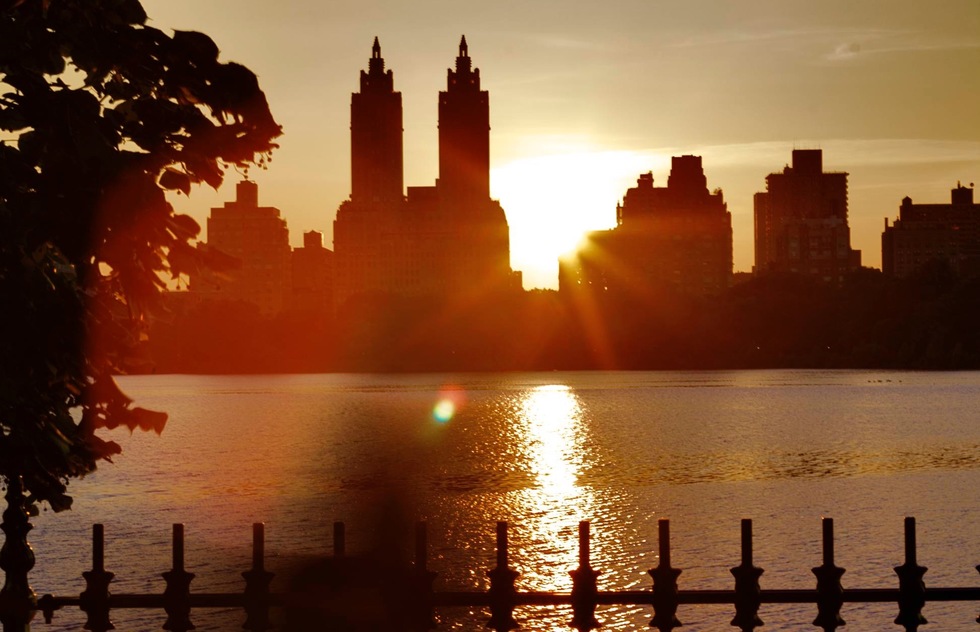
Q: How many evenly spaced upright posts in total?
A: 11